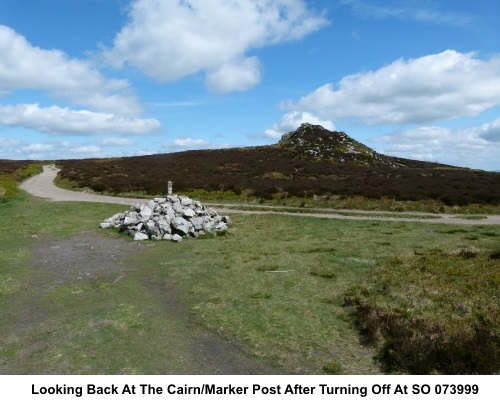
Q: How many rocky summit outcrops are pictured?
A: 1